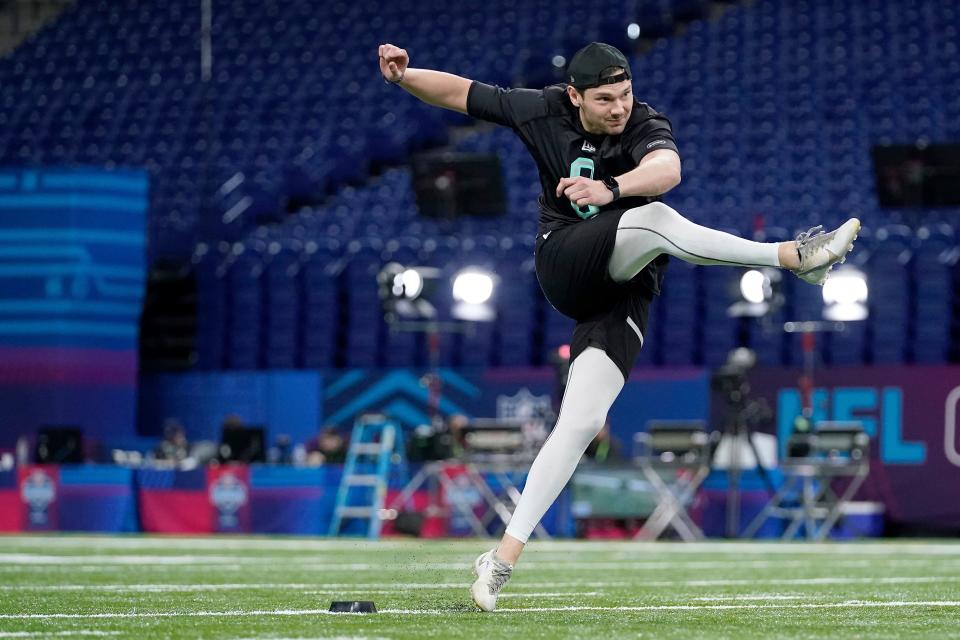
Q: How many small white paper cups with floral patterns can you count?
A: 0